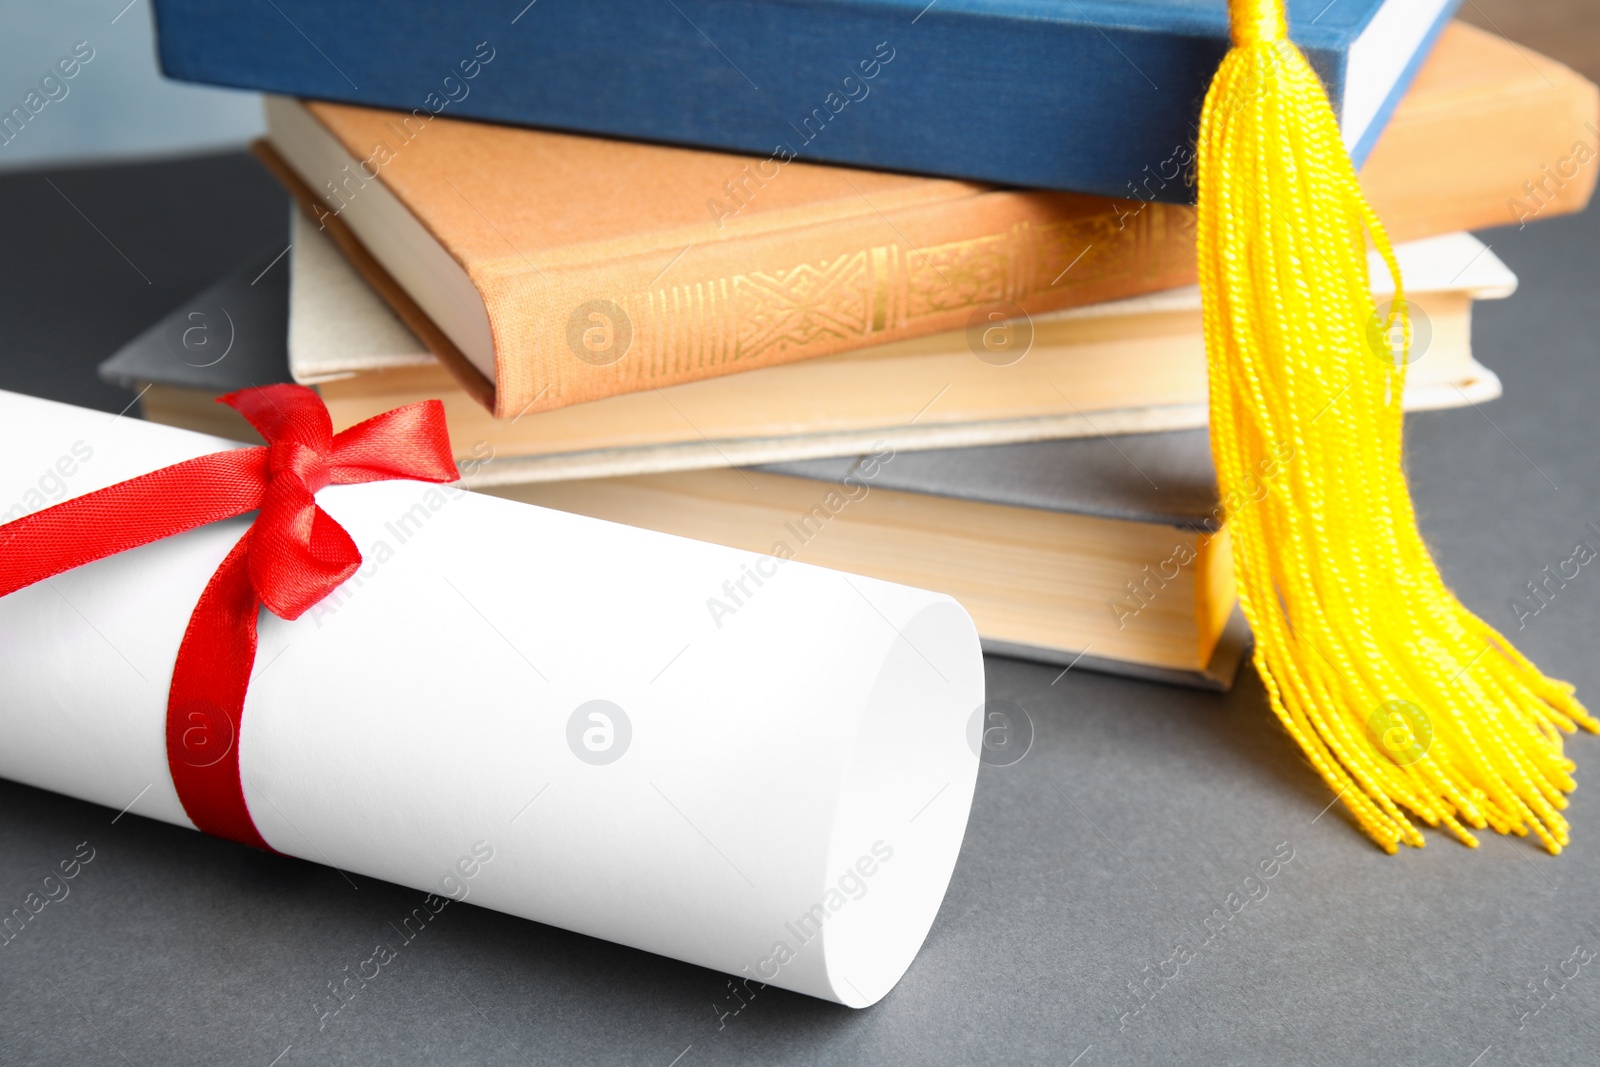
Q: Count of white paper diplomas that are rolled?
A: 1